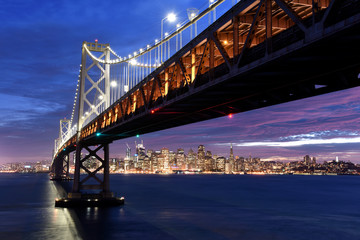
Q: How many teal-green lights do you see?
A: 3